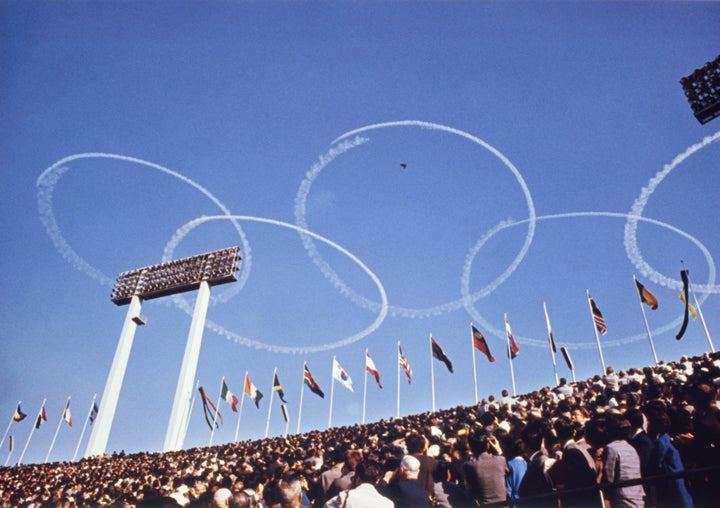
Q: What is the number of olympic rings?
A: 5